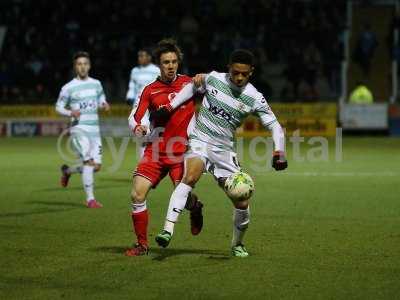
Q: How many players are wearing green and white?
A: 3